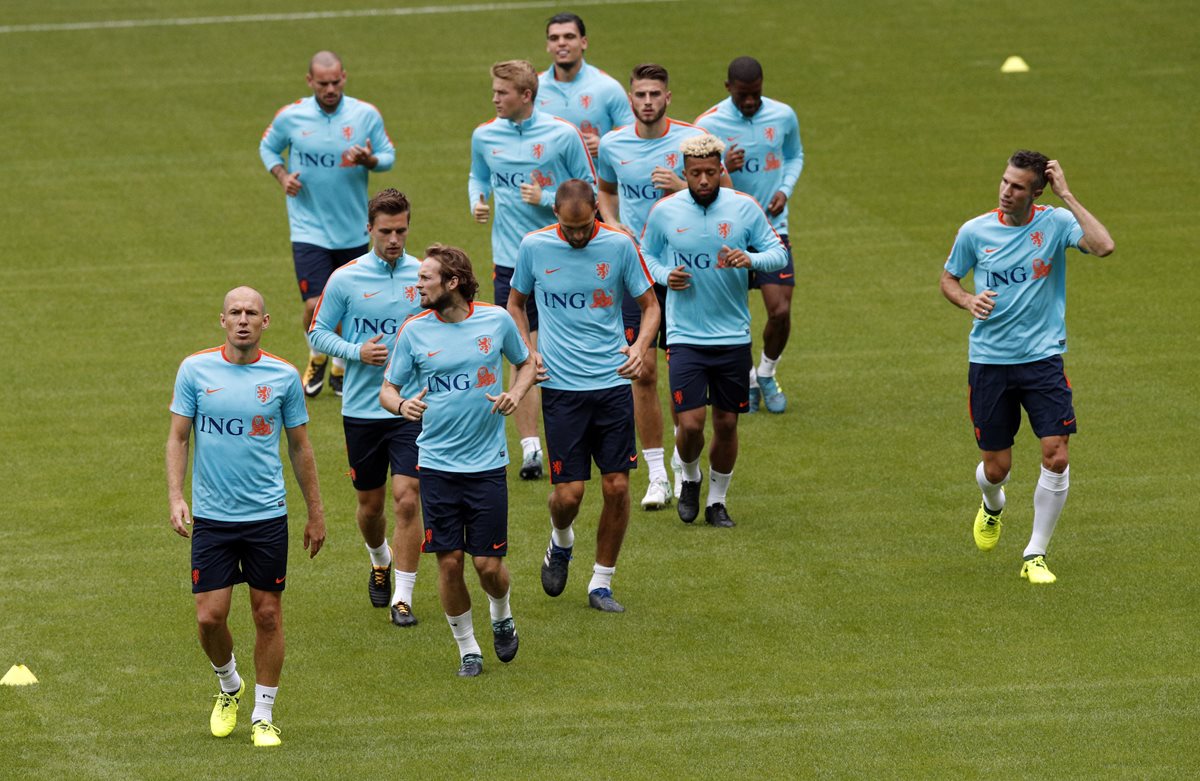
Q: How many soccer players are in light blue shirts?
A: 11